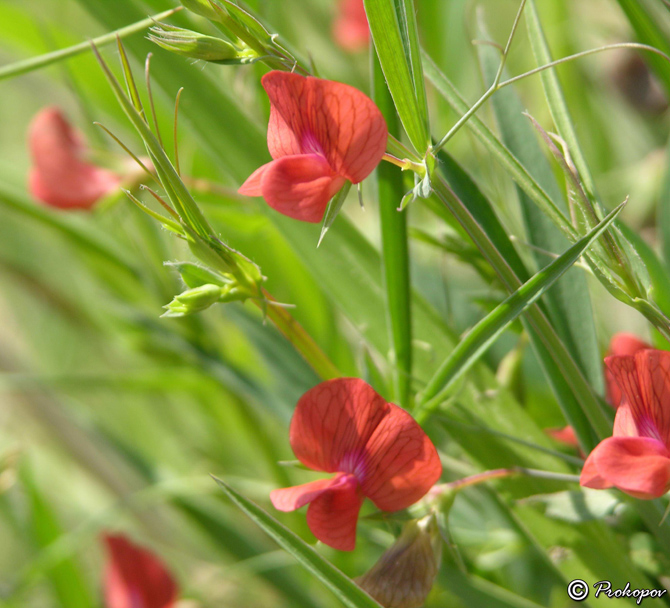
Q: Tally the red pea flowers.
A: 7